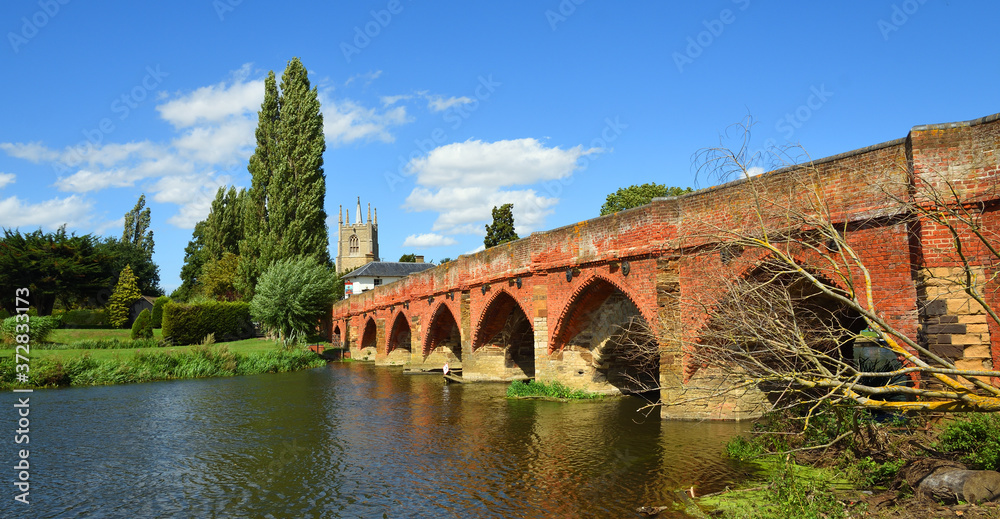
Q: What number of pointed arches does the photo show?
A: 7